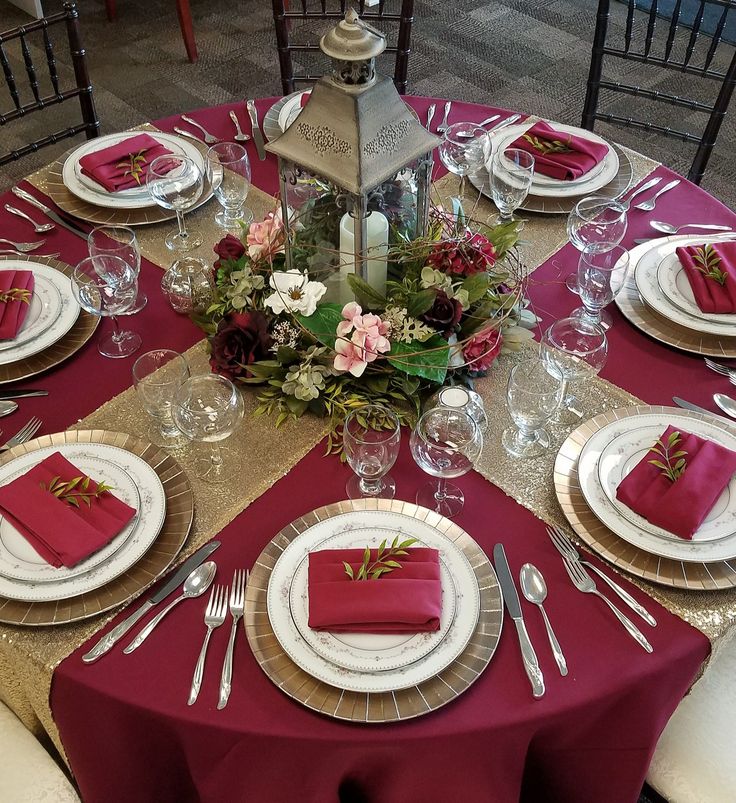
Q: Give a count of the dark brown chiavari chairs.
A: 3